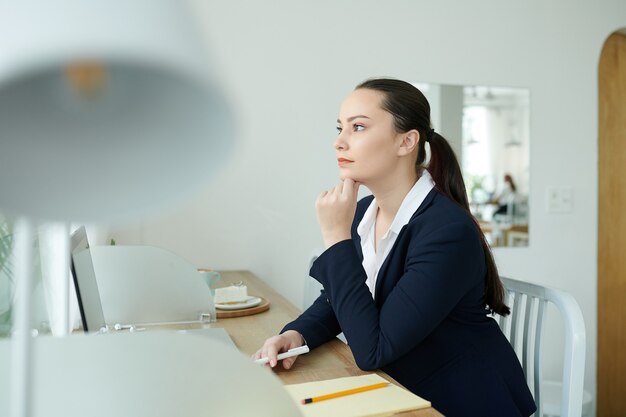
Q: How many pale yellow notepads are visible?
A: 1